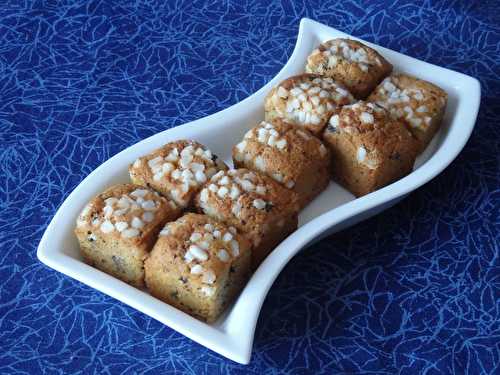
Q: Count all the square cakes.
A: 9